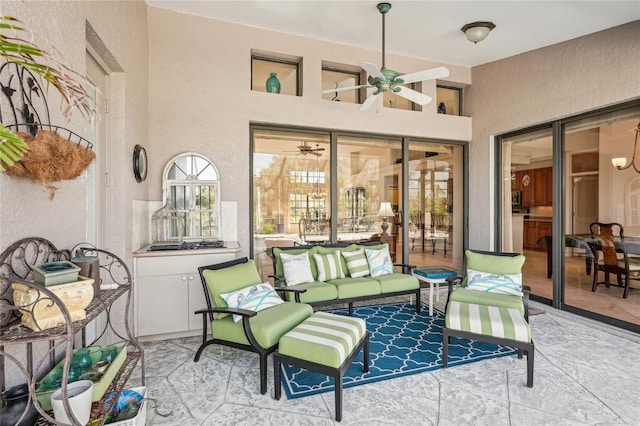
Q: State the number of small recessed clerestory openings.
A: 4